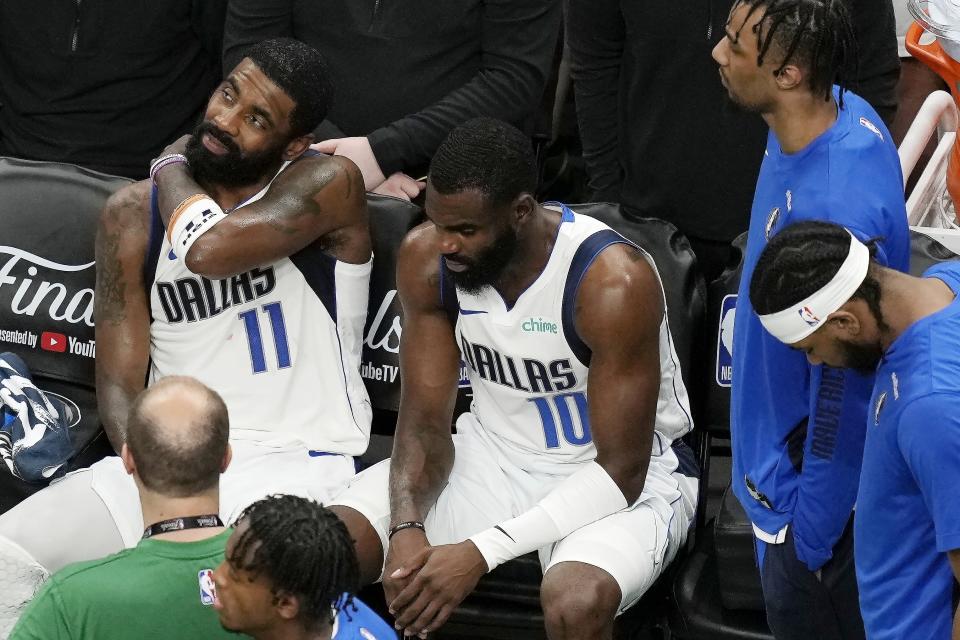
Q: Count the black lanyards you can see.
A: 1